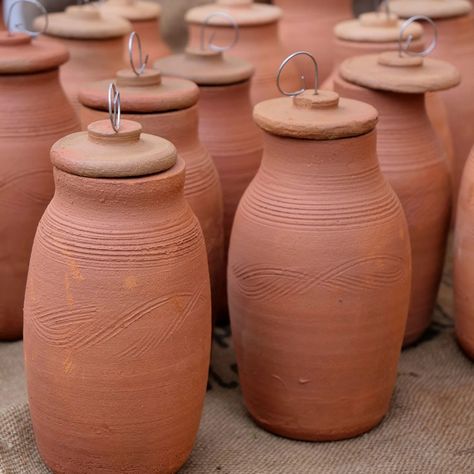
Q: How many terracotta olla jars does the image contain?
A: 13